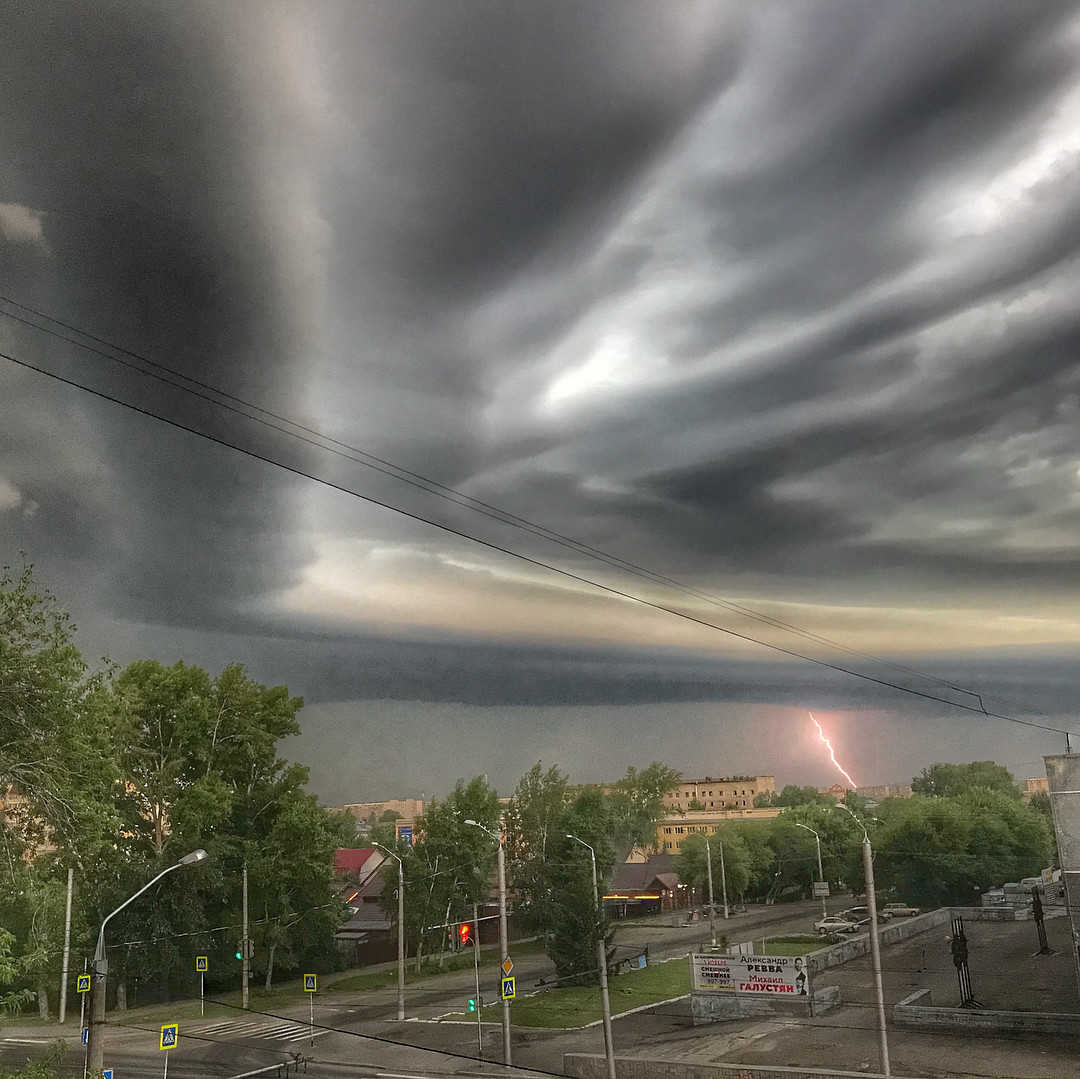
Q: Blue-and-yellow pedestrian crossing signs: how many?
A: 5